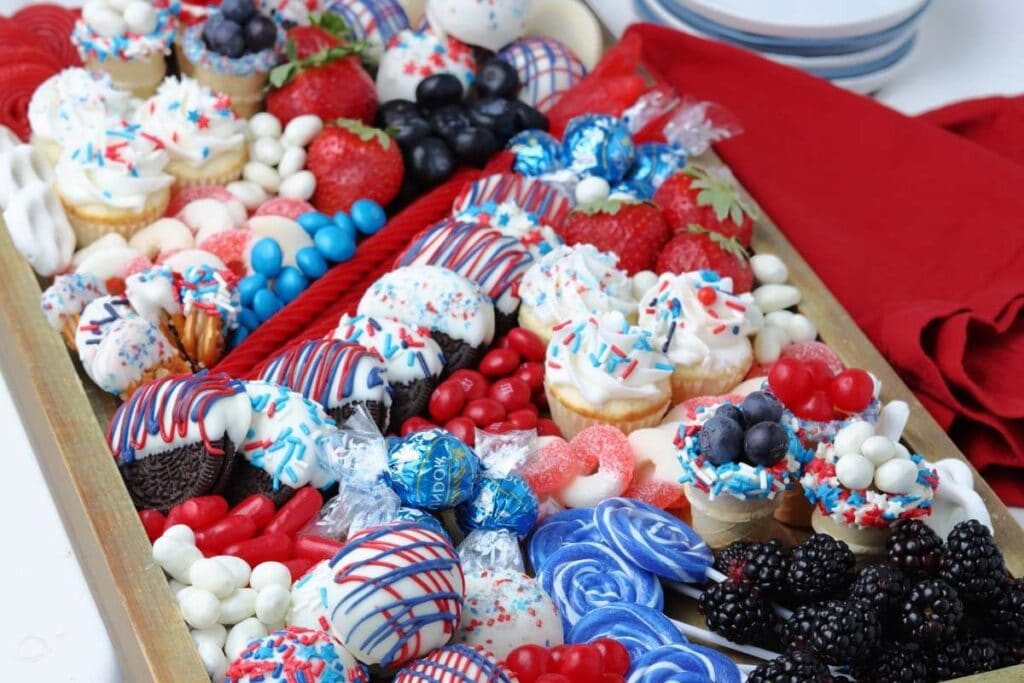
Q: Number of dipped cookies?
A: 8